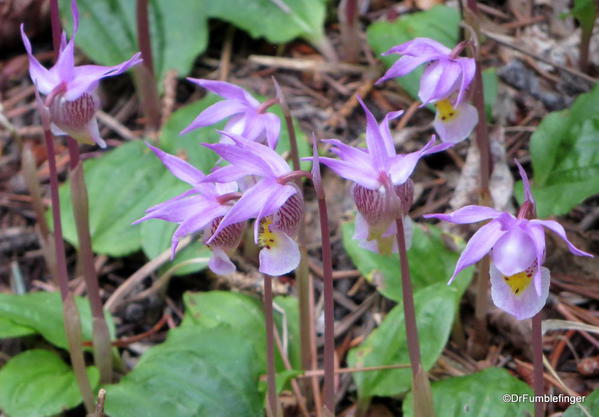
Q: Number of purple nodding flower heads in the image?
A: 7